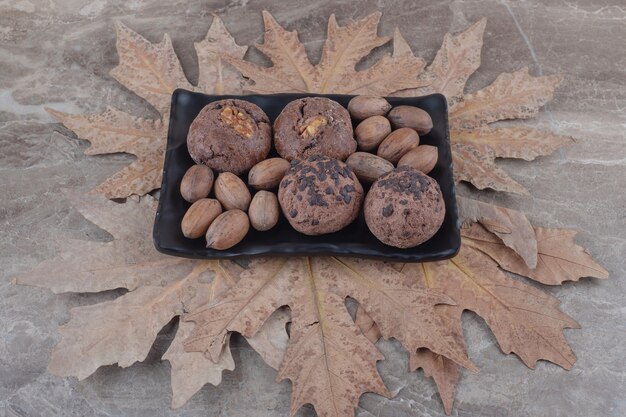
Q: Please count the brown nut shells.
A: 12